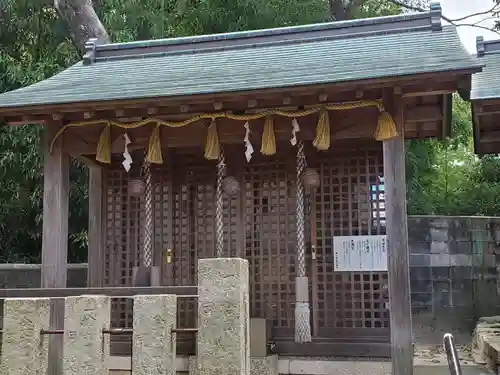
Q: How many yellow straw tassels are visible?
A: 6